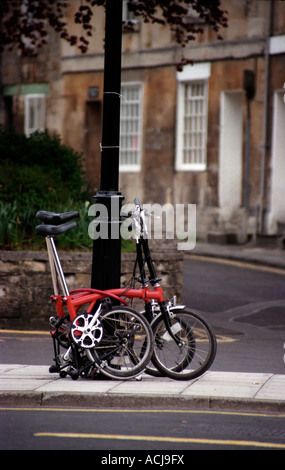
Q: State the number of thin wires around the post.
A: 2